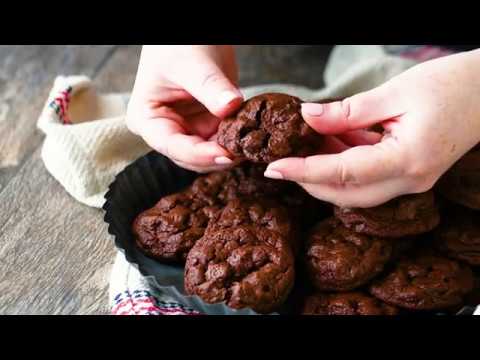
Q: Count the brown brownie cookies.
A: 11